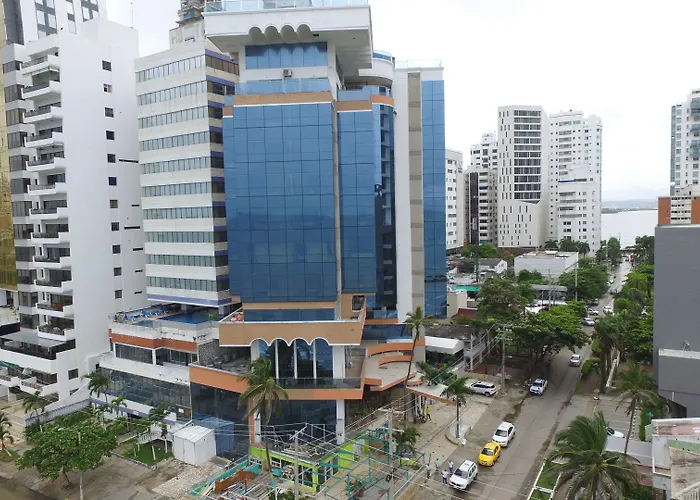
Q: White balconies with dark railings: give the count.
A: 12